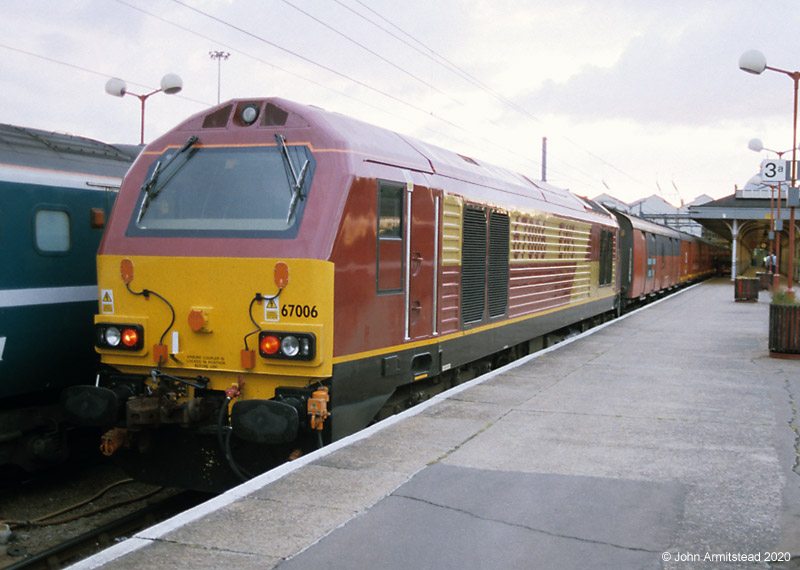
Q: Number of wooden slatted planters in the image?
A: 3